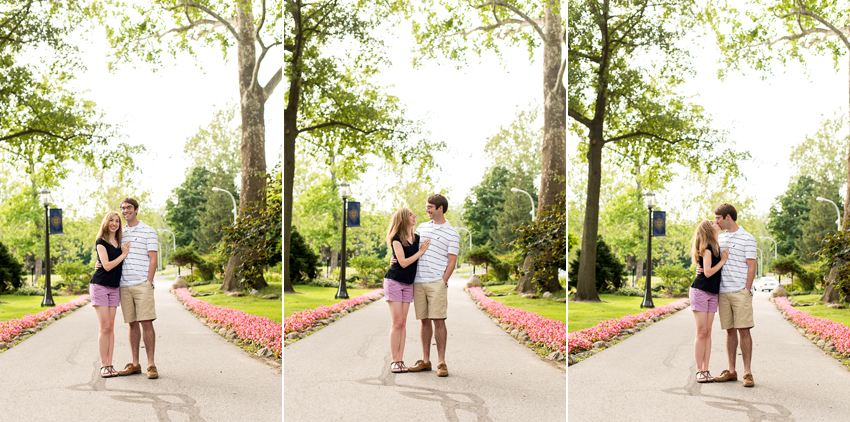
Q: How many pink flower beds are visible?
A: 6